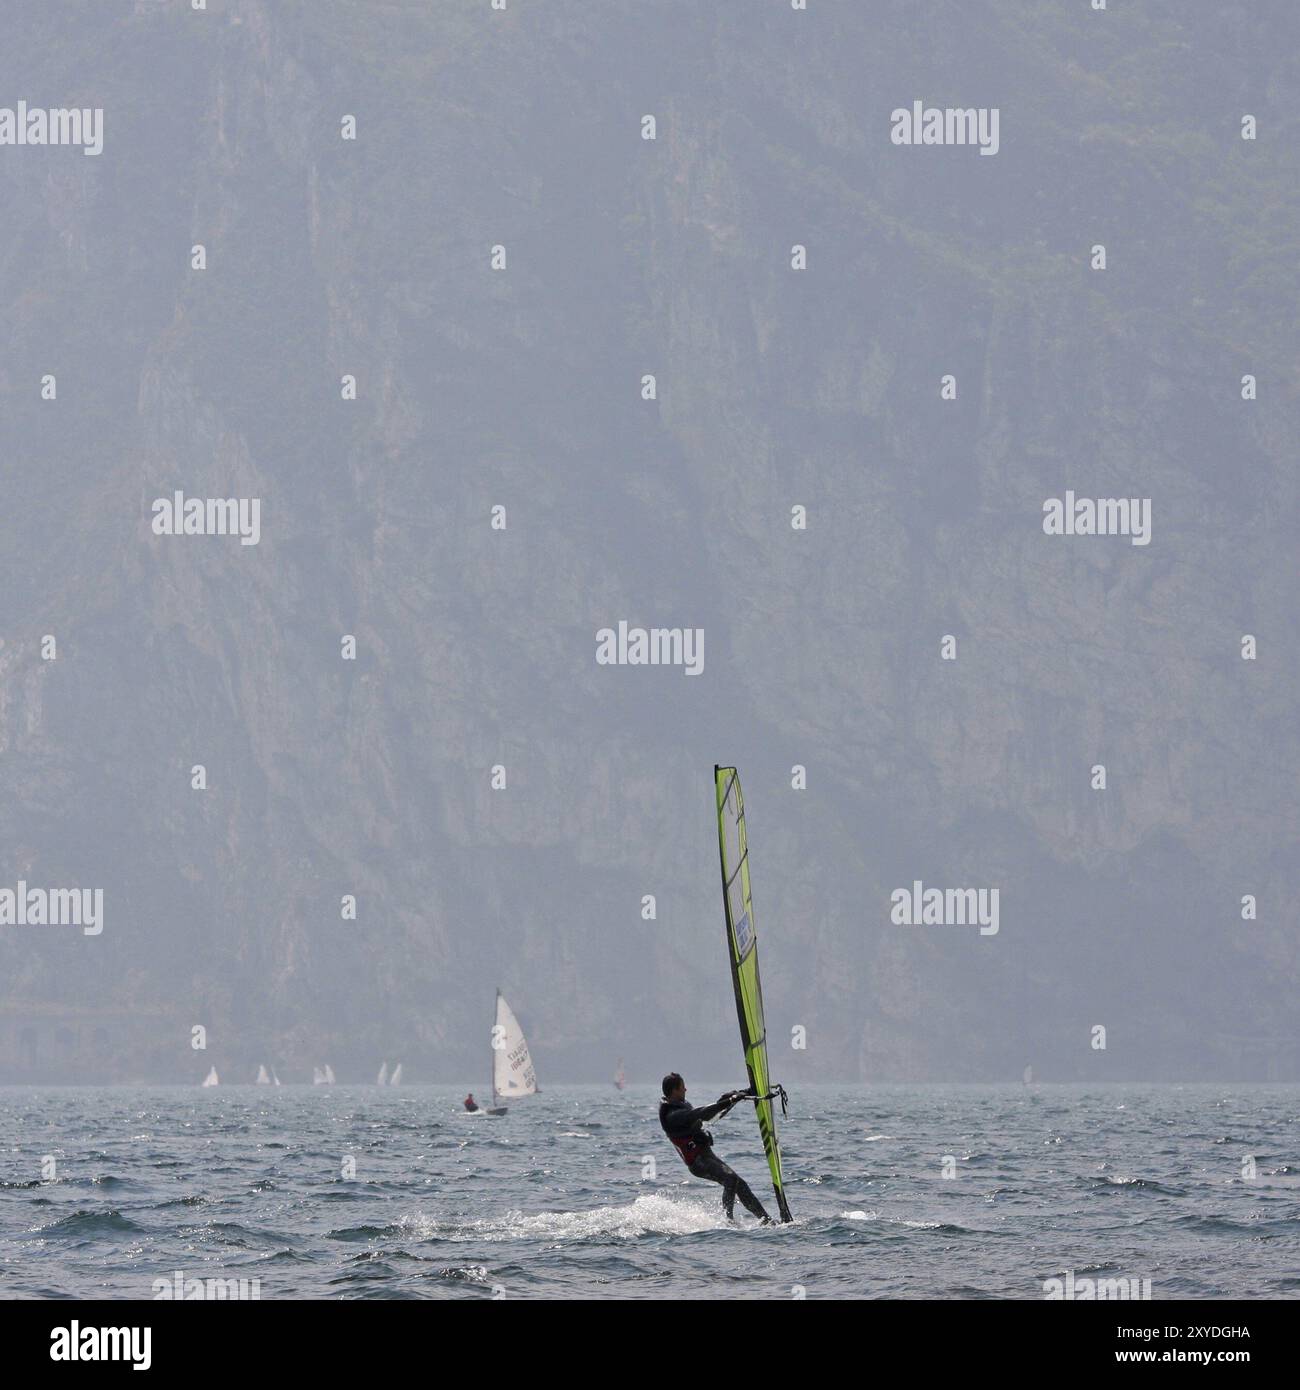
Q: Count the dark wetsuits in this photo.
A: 1